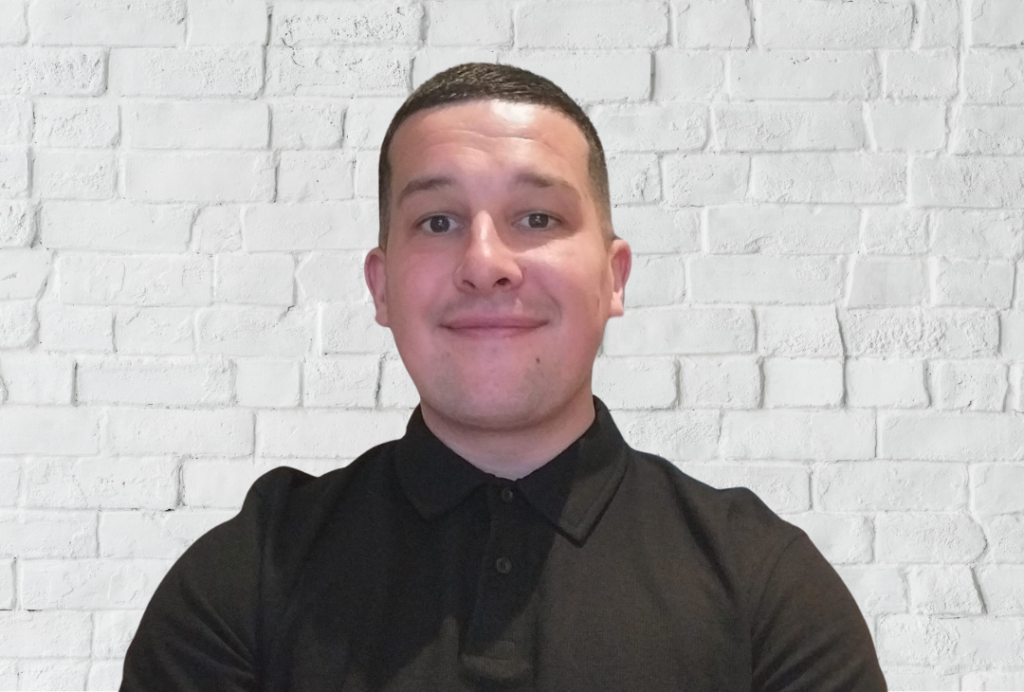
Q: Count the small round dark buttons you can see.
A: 2